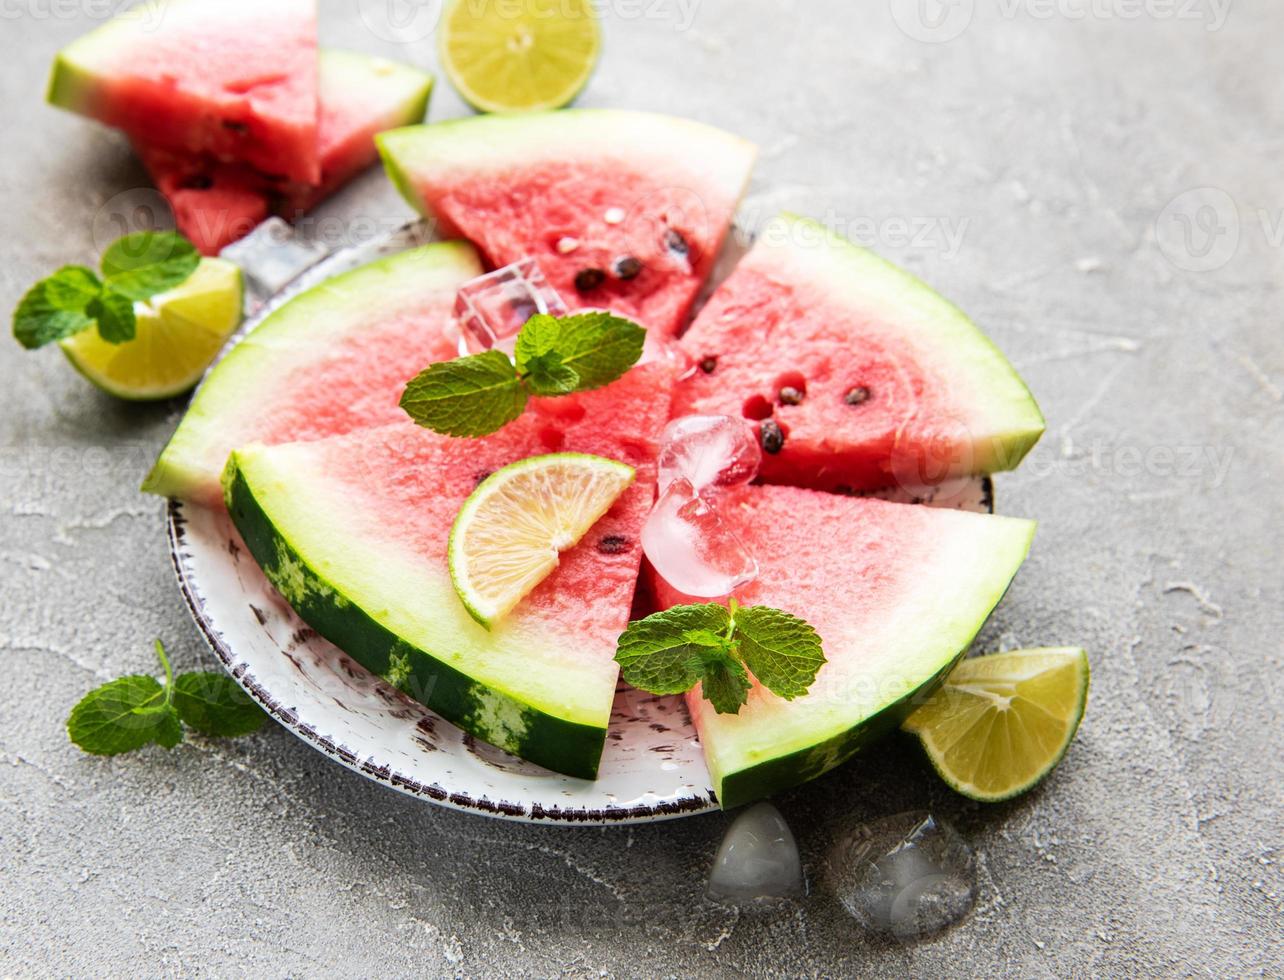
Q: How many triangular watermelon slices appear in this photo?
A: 7